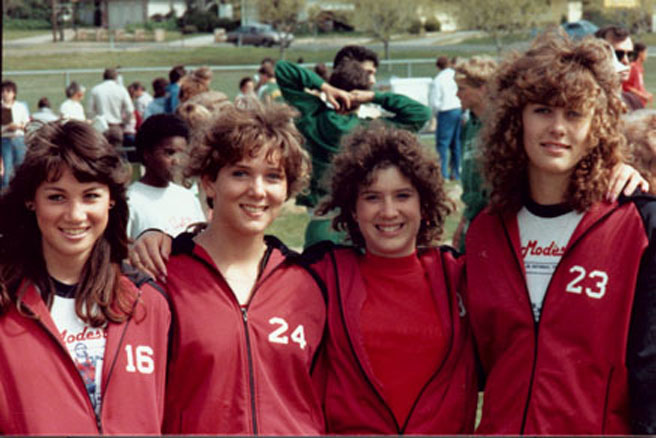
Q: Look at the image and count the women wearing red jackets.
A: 4